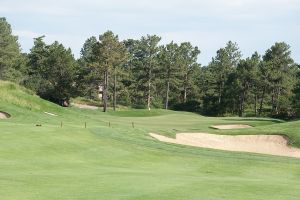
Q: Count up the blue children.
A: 0